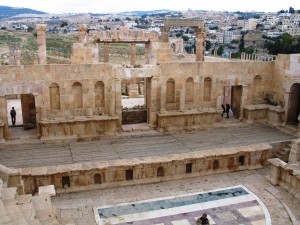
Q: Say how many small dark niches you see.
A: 7